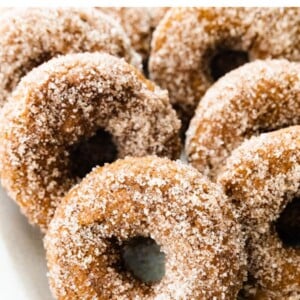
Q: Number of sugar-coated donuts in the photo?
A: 7